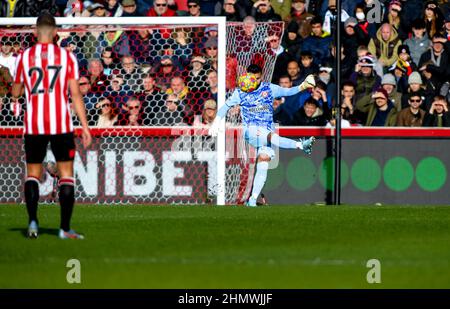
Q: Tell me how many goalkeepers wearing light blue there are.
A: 1